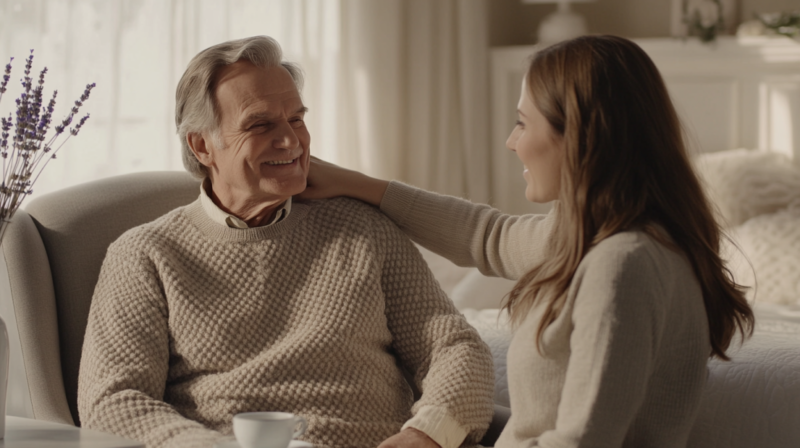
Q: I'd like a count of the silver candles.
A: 0